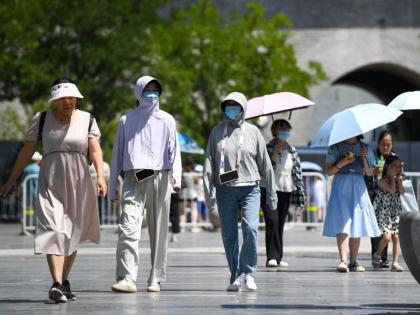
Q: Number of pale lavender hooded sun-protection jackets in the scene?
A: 1